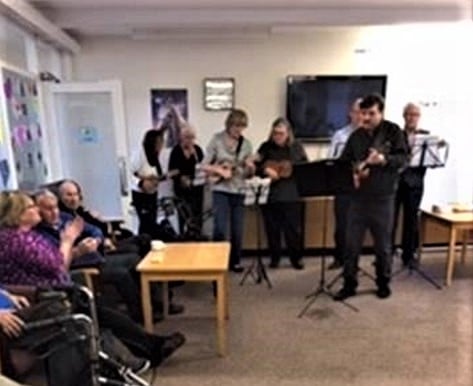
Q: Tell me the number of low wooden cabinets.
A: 1